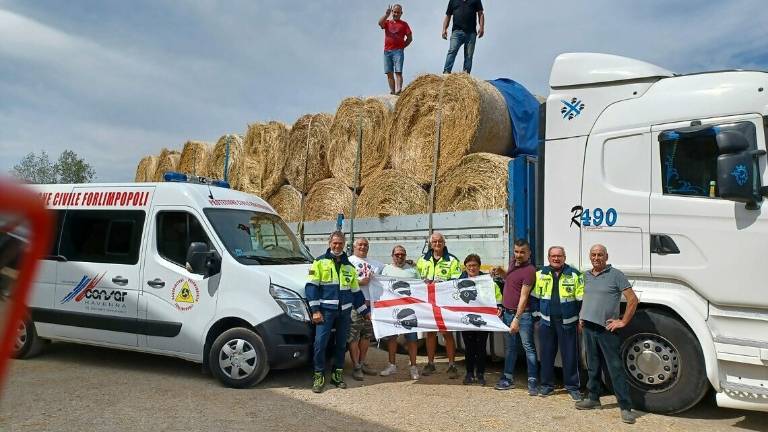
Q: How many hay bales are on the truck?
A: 12